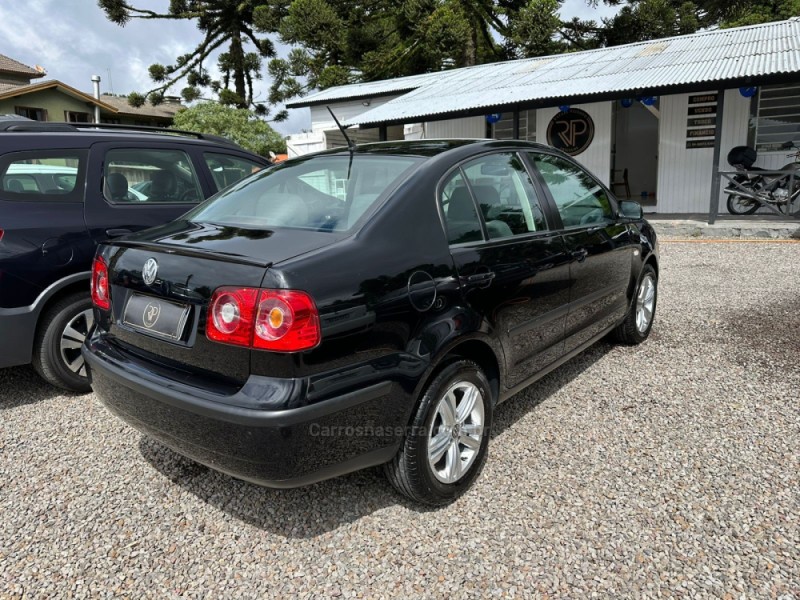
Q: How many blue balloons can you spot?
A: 5